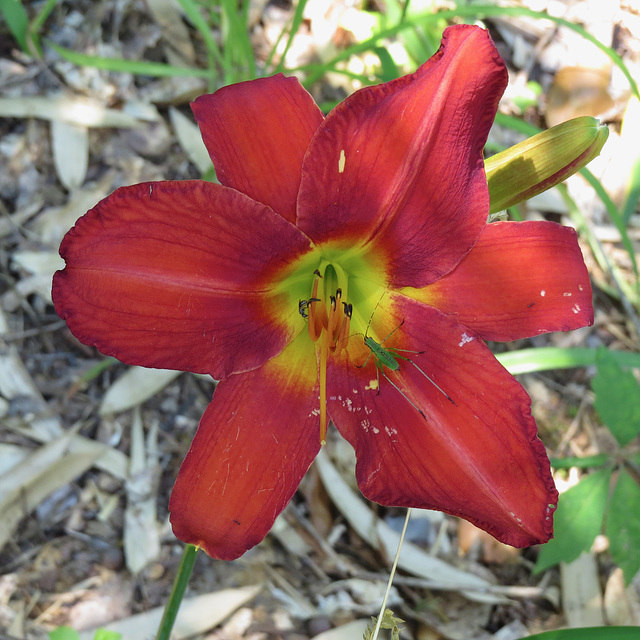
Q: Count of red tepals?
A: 6